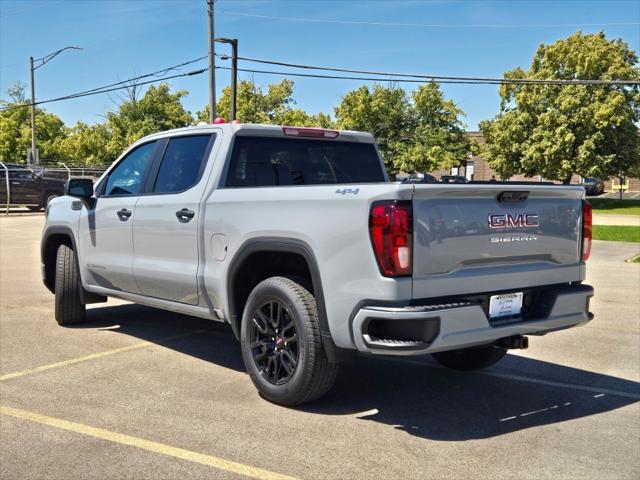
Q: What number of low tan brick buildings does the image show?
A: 1